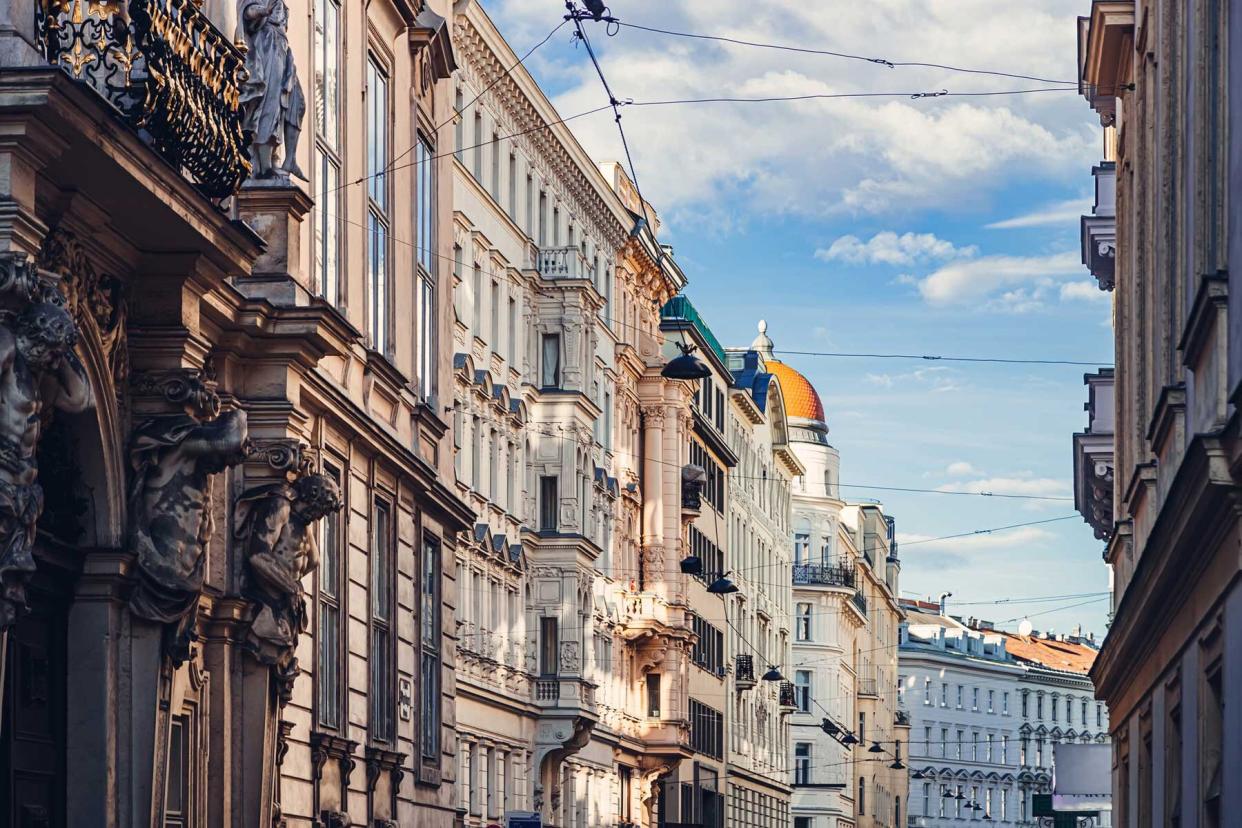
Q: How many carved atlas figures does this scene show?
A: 3